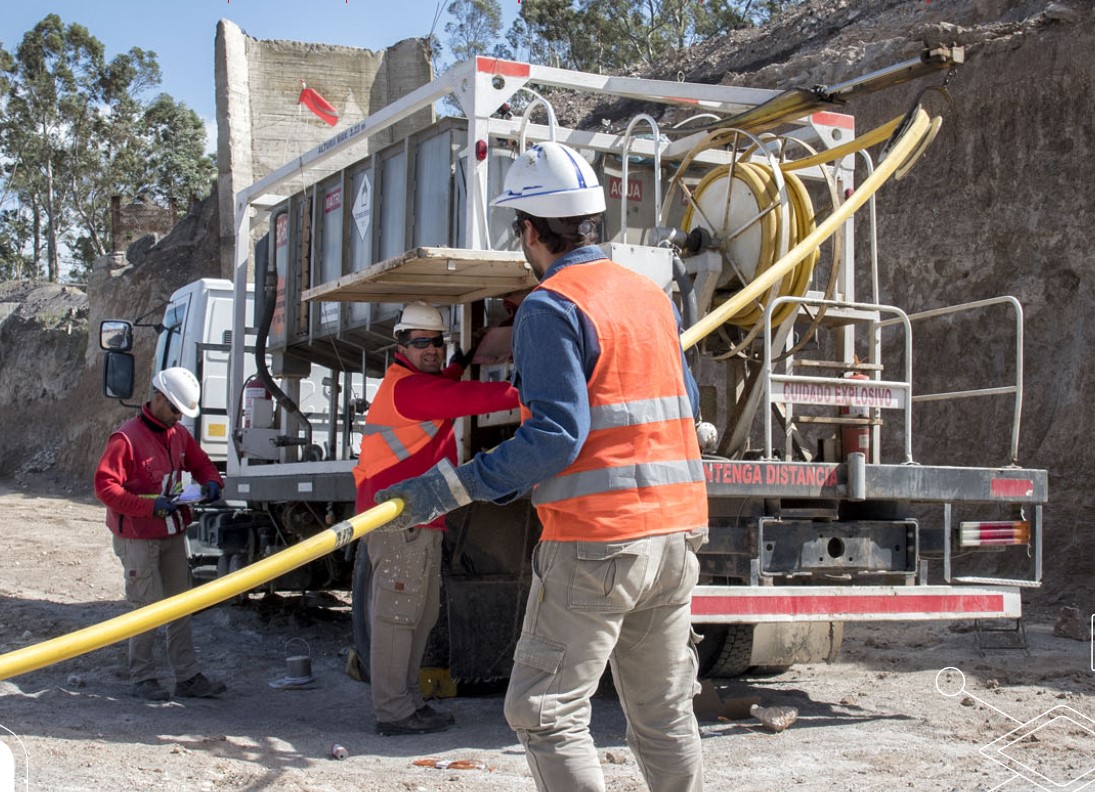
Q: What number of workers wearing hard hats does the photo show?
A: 3